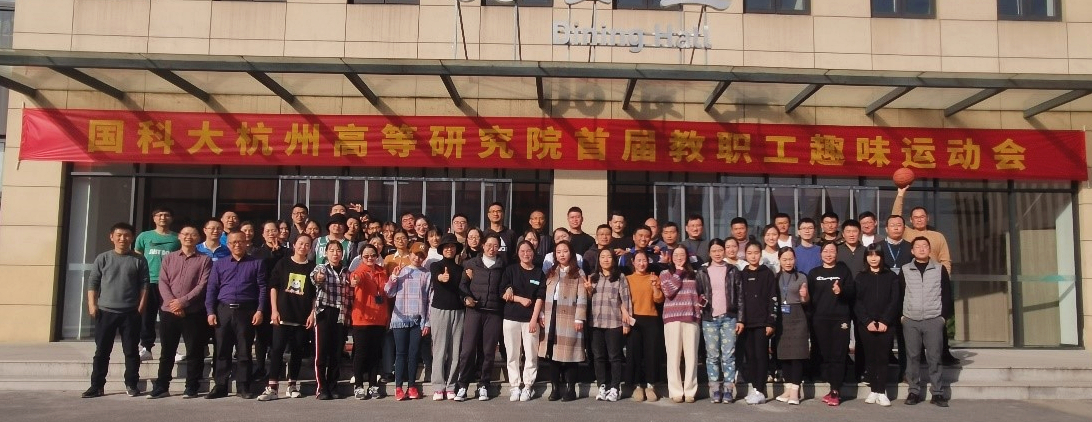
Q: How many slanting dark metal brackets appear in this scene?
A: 13